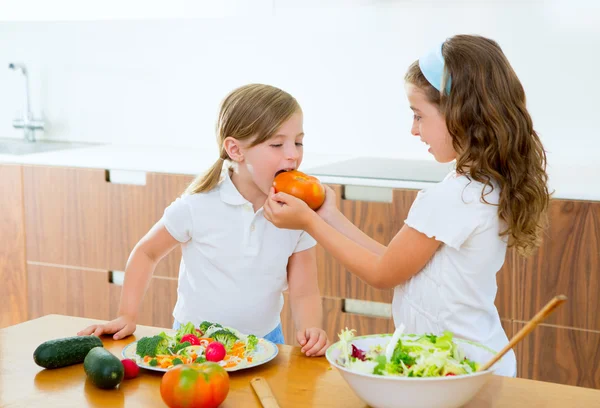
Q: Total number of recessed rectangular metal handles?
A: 4